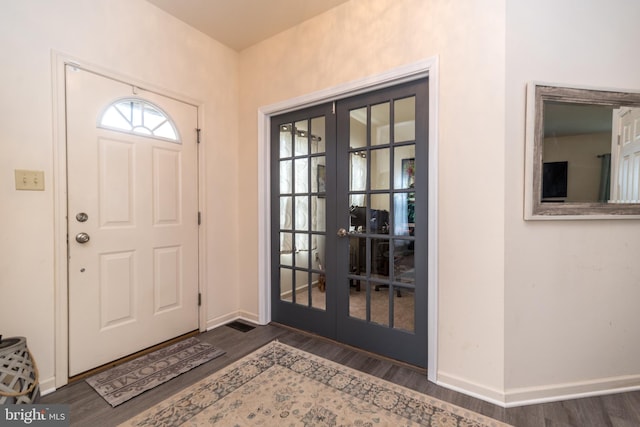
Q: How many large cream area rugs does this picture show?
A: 1